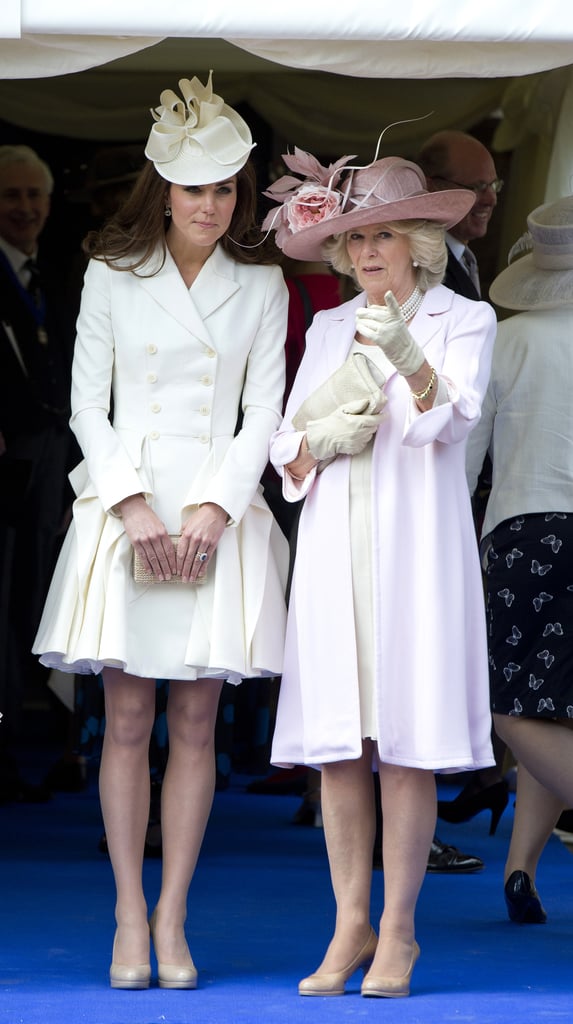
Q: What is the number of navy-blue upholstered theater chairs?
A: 0